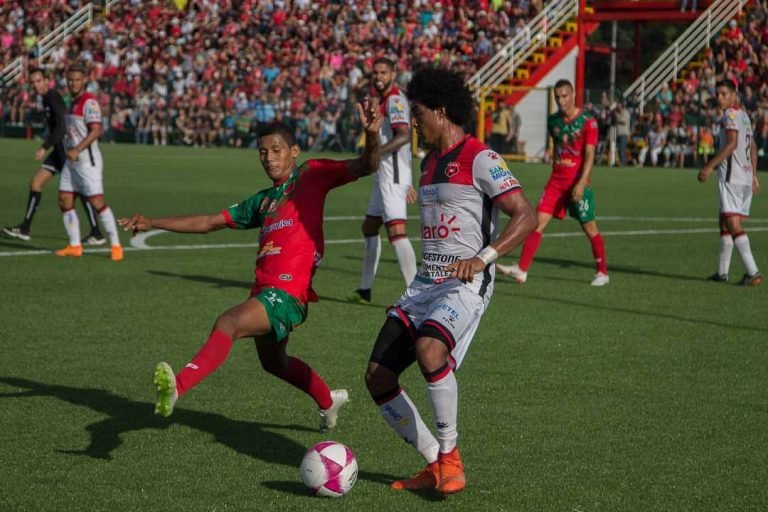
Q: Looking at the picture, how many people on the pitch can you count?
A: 7